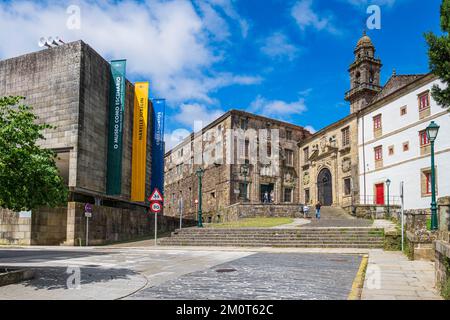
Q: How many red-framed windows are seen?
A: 5